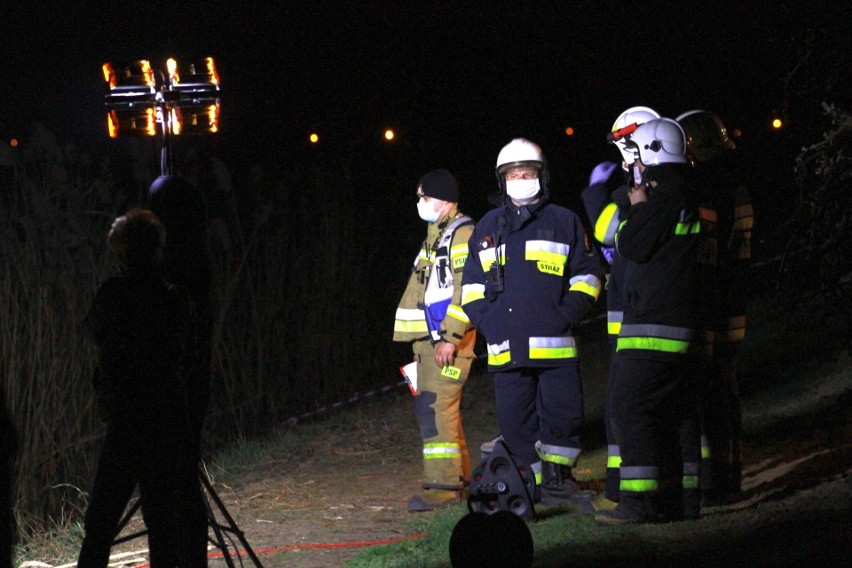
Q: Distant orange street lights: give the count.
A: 6